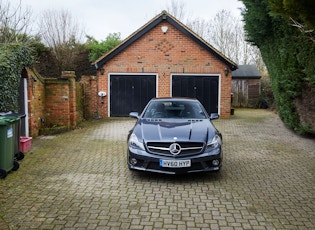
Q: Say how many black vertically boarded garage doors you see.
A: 2